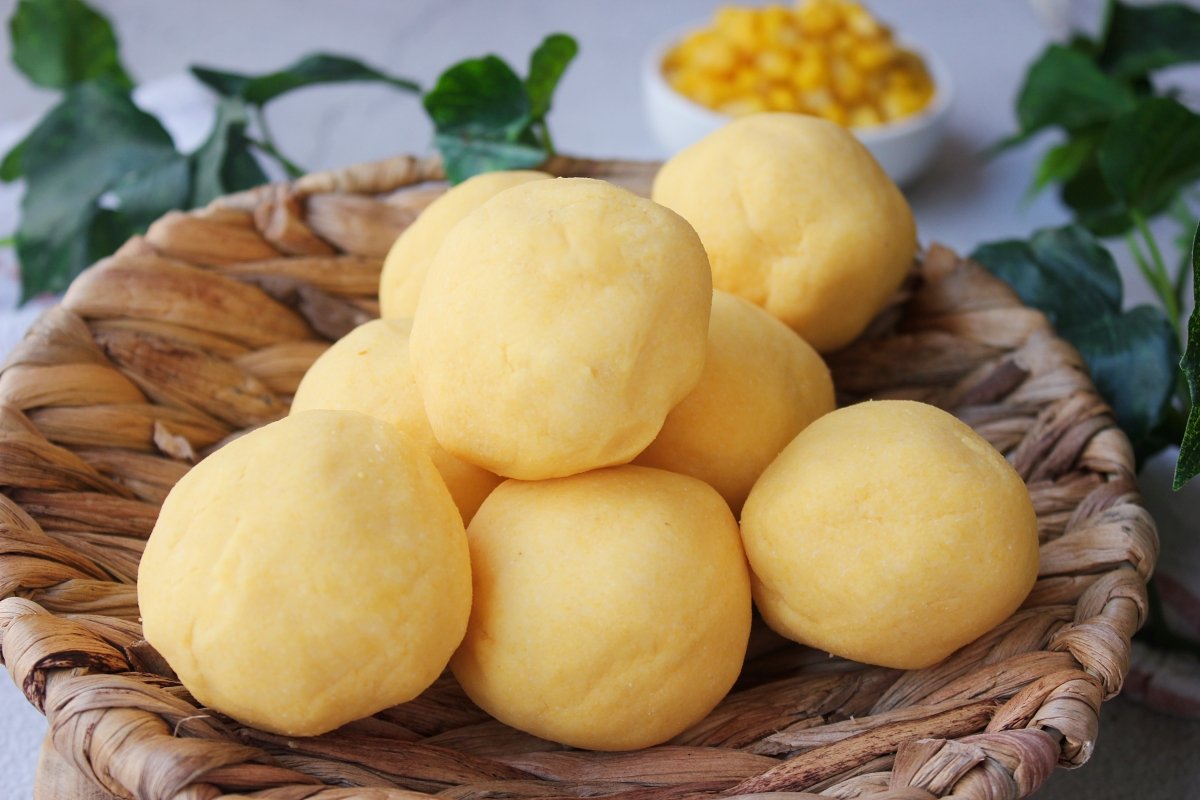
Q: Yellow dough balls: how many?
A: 8